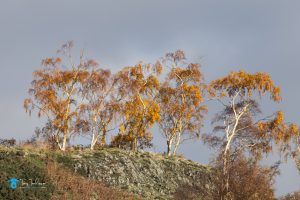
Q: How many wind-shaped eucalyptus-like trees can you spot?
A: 5